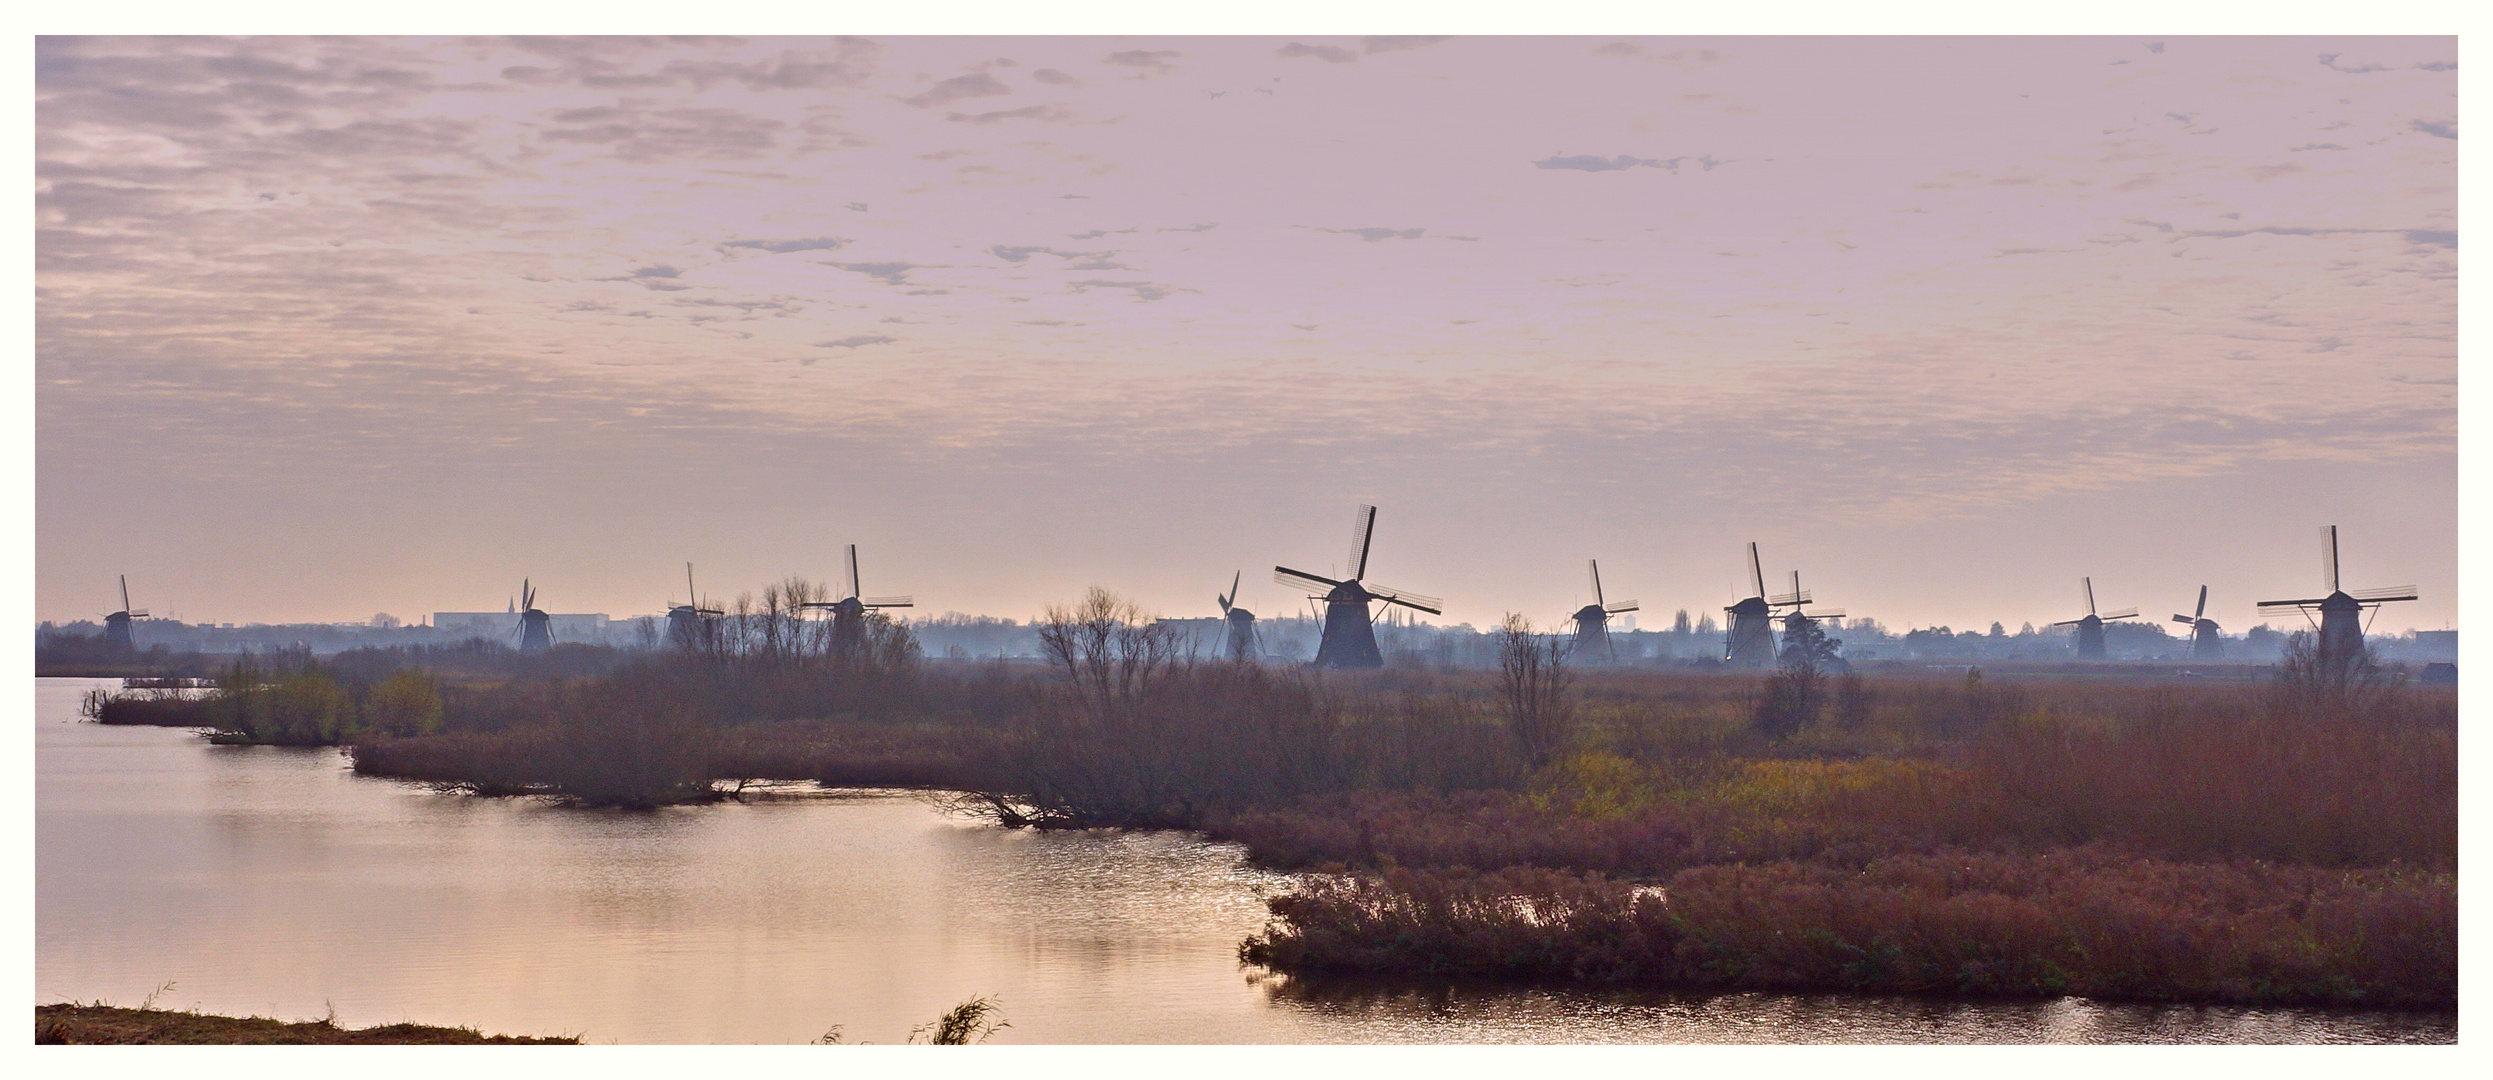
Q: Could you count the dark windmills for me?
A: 12